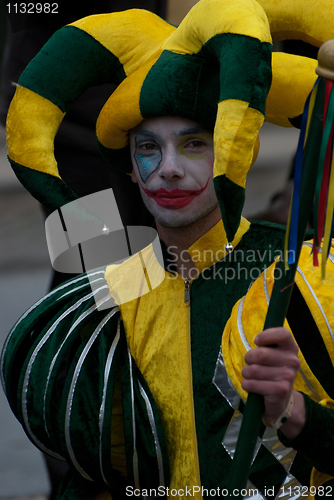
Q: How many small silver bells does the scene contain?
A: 2